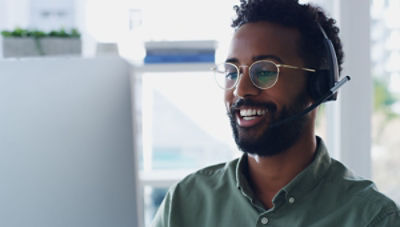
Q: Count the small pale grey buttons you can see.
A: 2